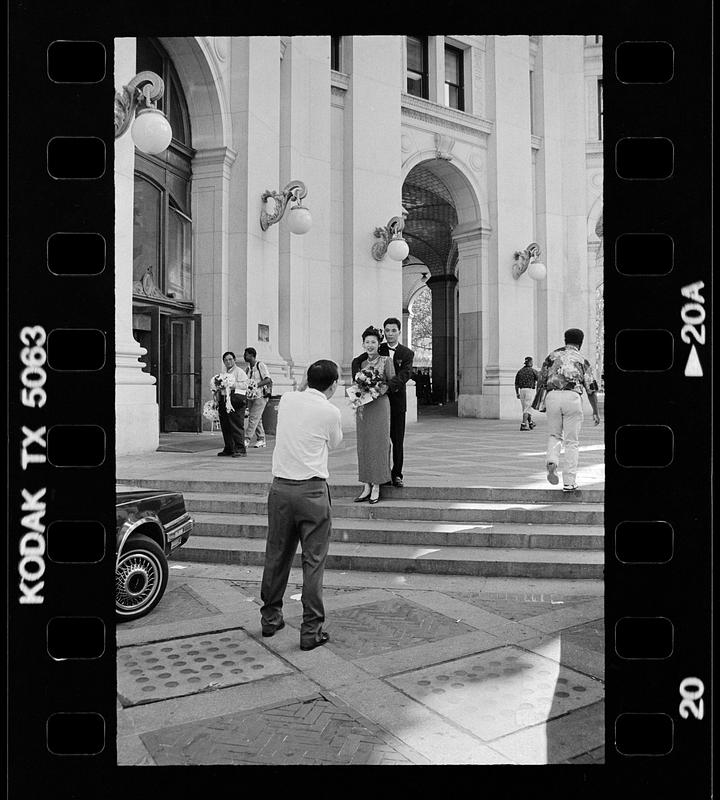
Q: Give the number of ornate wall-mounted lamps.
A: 4